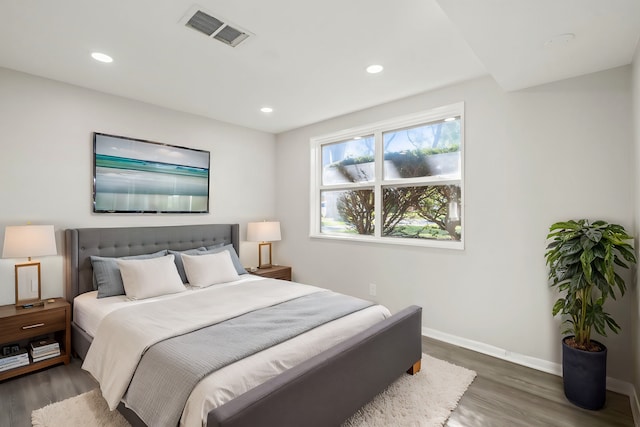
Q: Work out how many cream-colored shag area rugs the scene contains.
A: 1